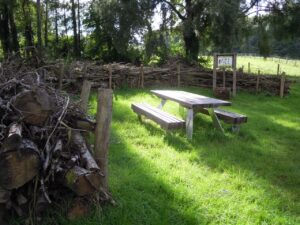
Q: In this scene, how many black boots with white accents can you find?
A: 0